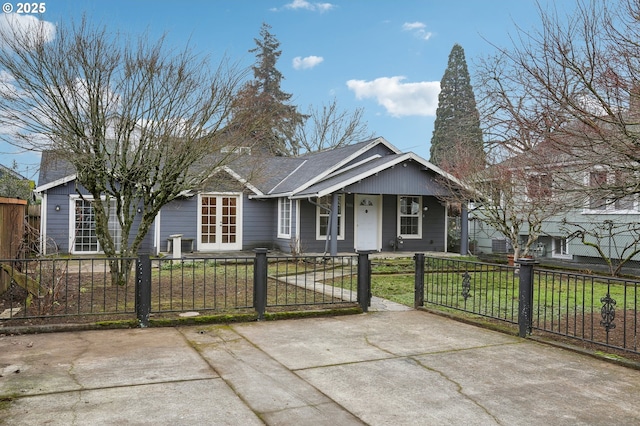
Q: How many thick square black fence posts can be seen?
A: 5